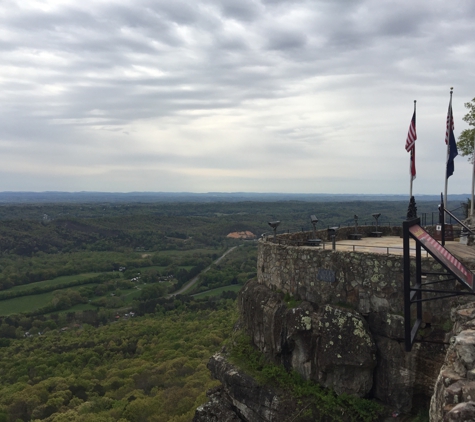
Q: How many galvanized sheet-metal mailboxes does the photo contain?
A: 0